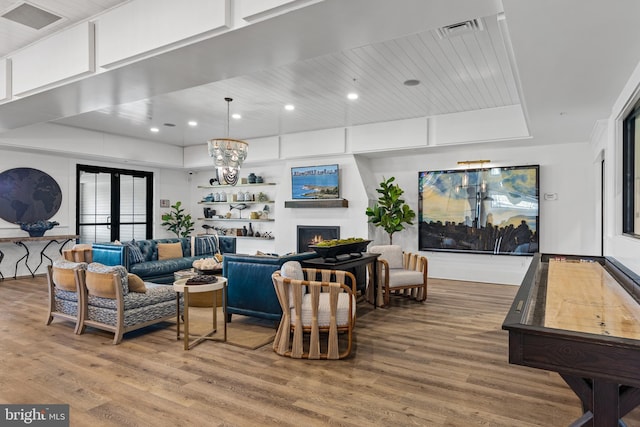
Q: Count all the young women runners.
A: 0